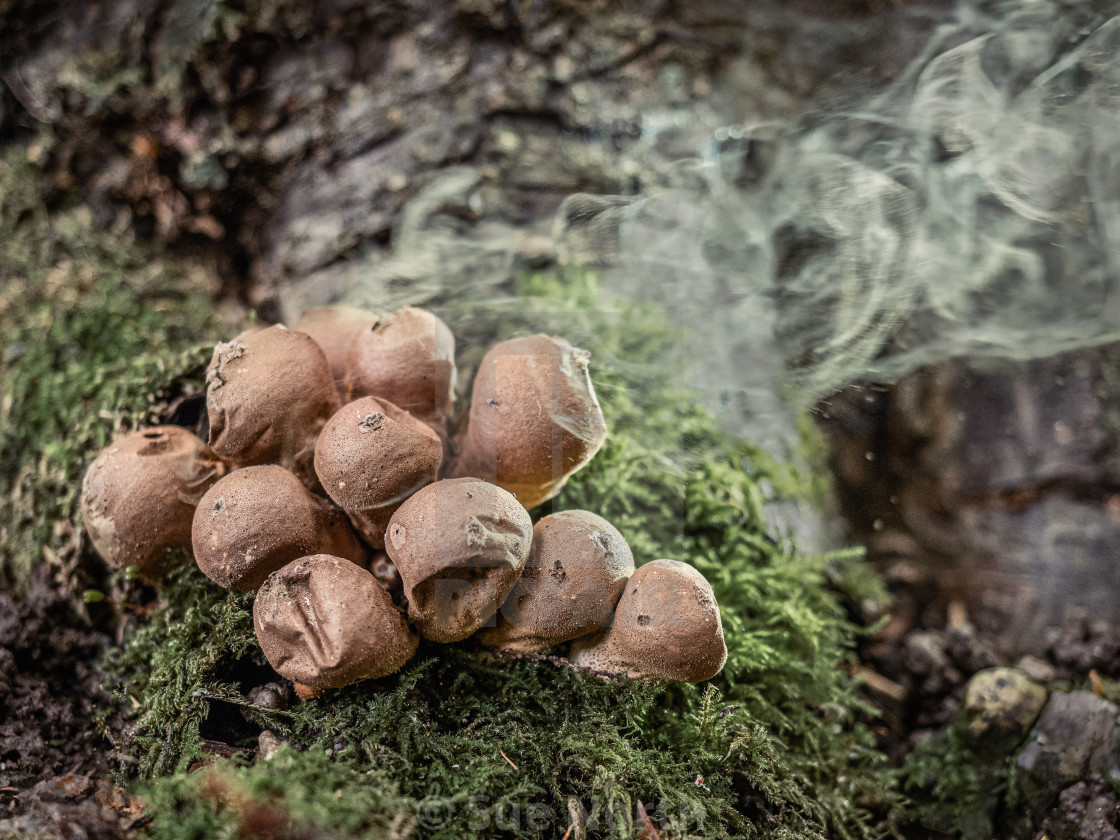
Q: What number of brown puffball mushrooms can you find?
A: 11